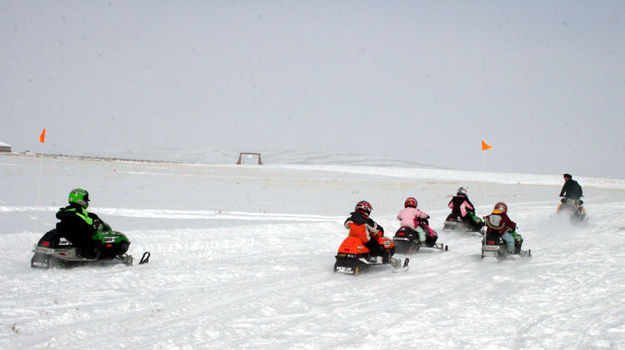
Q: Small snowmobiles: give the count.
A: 5